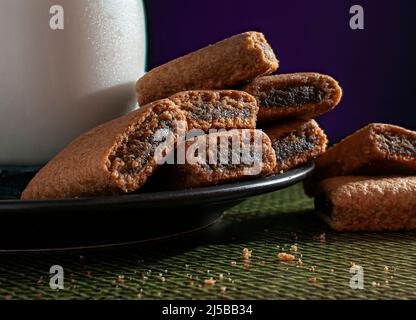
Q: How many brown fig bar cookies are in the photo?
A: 8